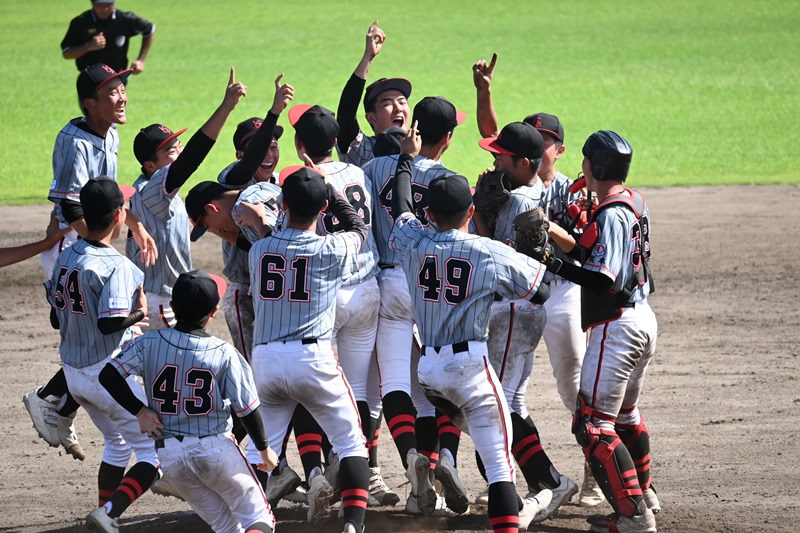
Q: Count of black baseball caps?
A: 14